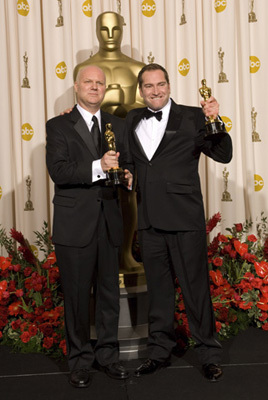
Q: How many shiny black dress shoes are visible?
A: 4